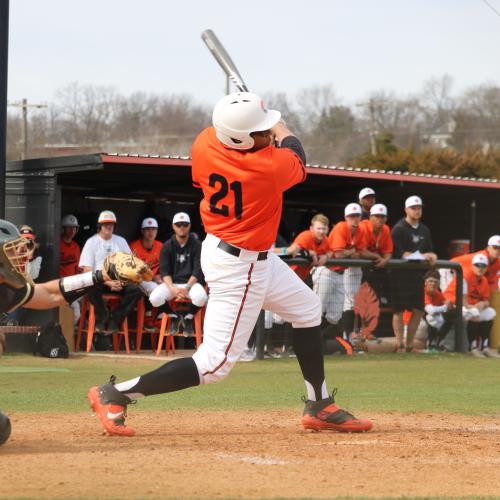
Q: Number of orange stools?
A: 3